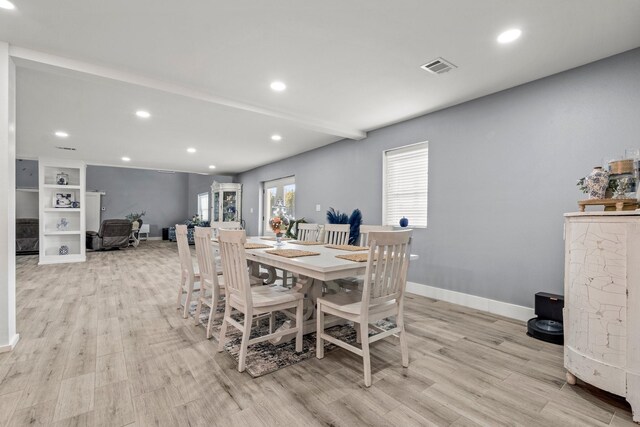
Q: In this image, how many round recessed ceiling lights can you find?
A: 9